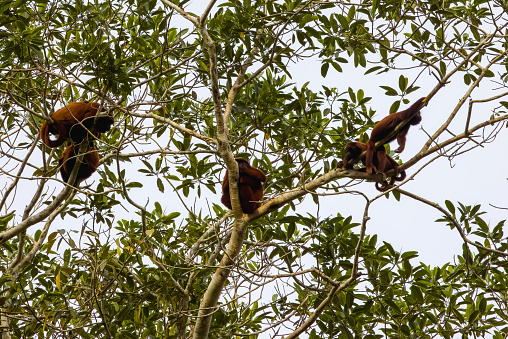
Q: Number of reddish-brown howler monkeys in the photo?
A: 5